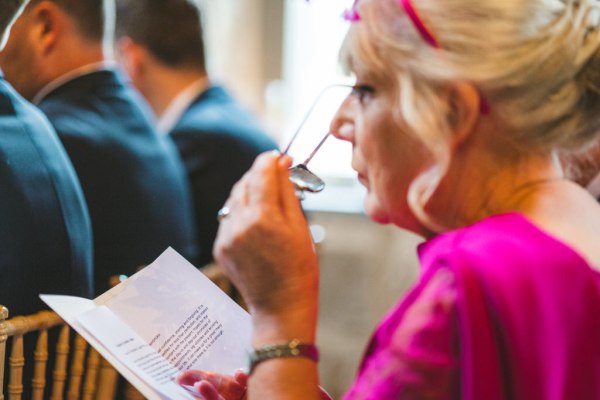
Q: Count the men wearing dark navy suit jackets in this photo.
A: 3